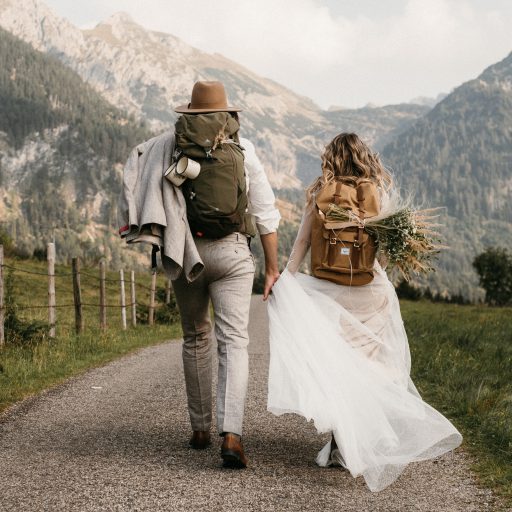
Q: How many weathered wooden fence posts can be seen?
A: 8